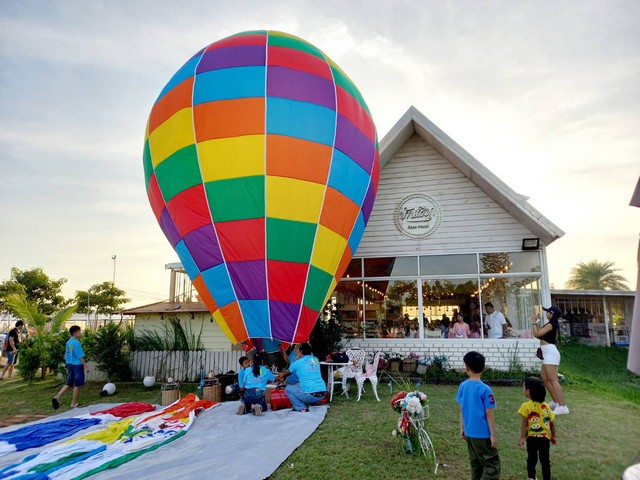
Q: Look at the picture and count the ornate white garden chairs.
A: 2